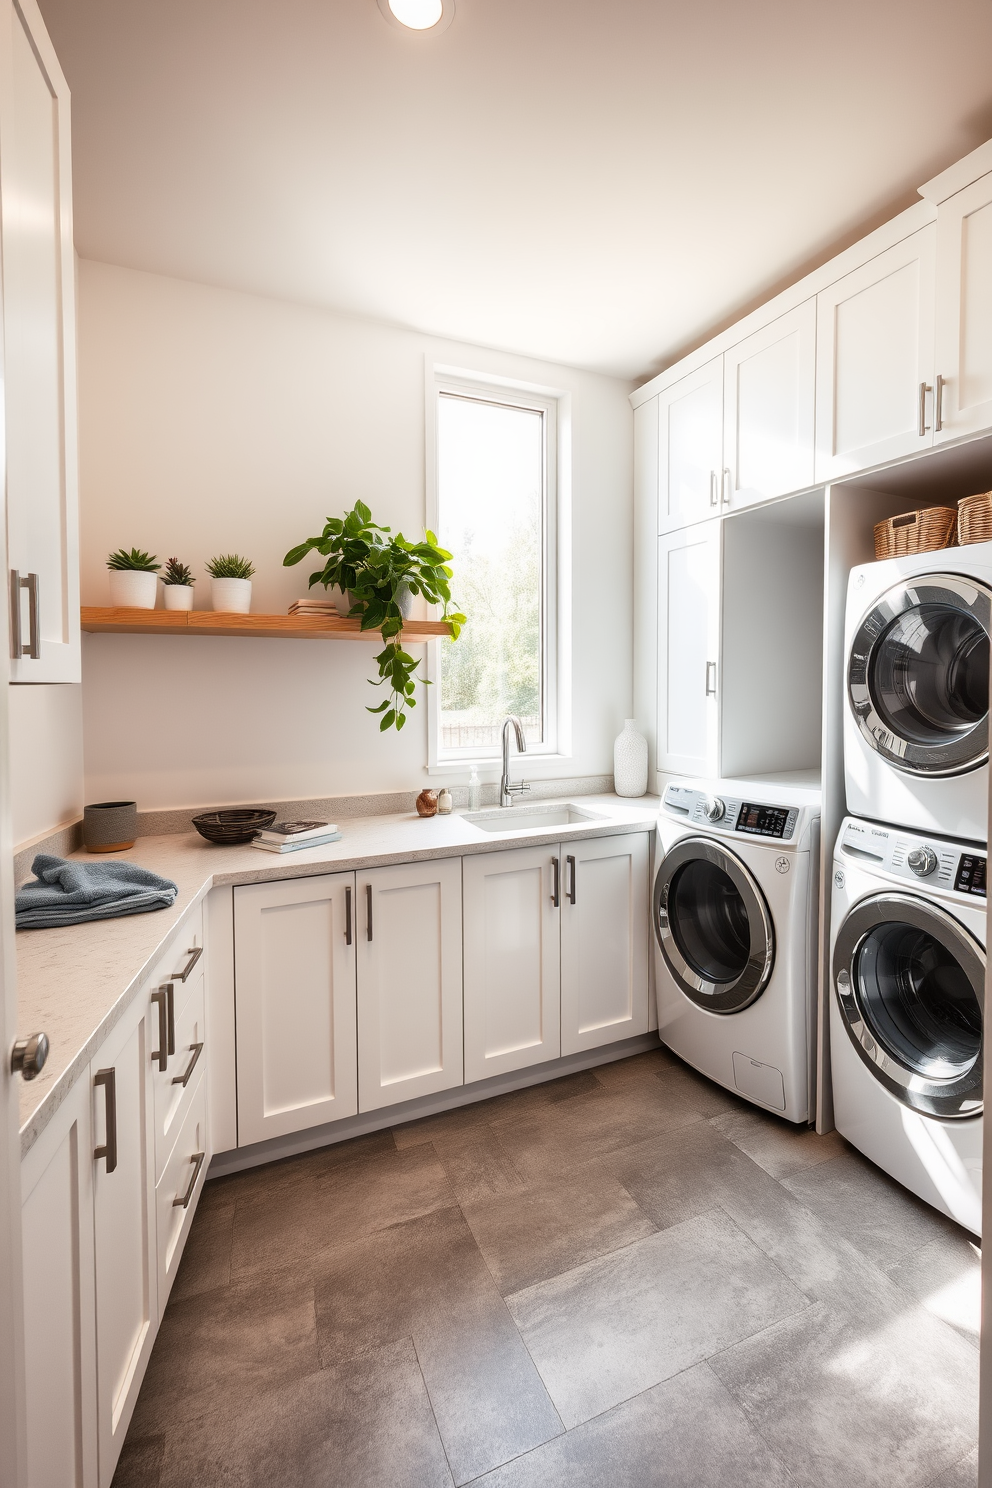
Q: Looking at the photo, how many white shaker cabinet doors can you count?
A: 12